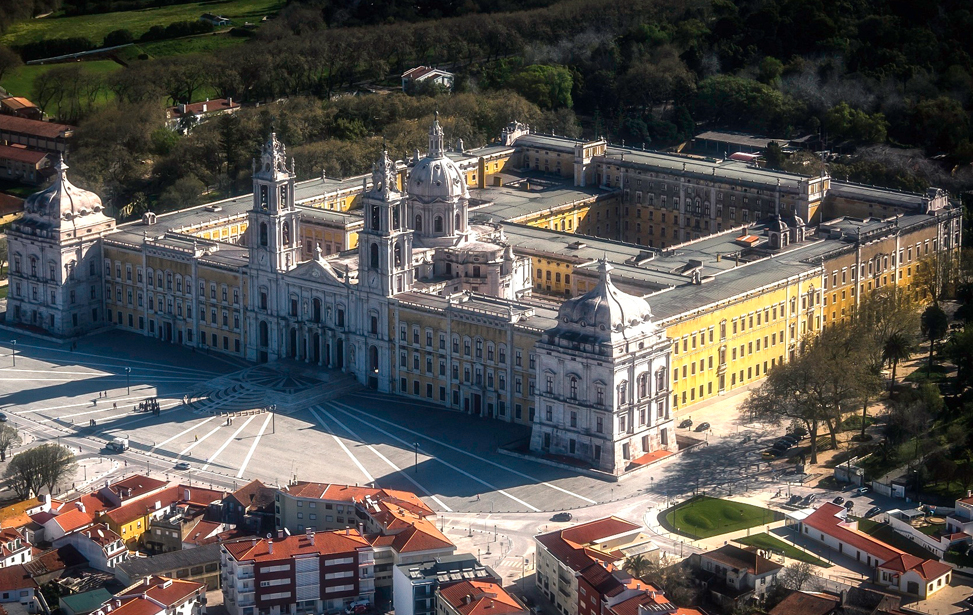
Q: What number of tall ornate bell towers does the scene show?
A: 2